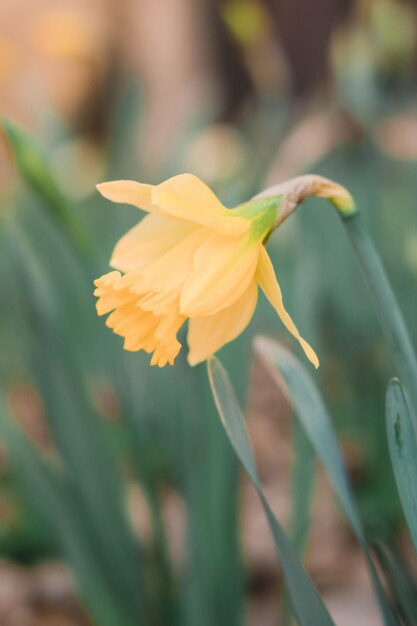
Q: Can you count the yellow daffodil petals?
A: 6